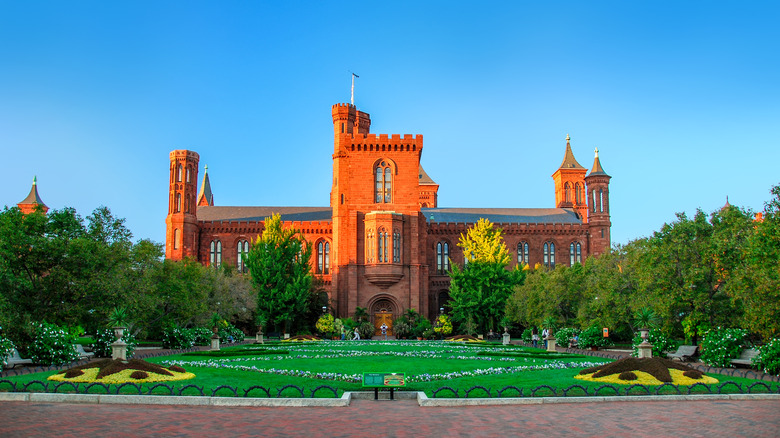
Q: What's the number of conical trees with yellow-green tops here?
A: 2